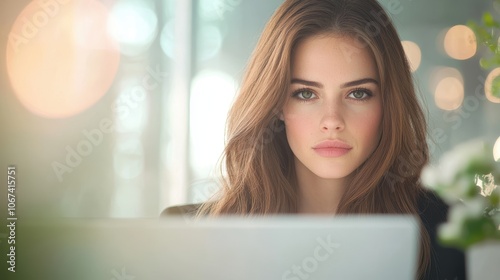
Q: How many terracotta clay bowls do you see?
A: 0